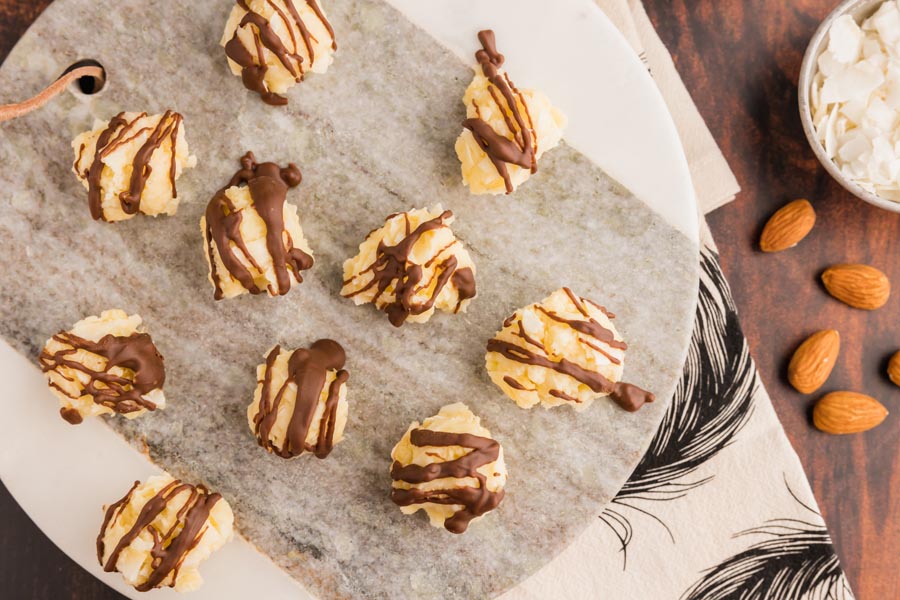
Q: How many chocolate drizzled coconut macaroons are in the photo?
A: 10